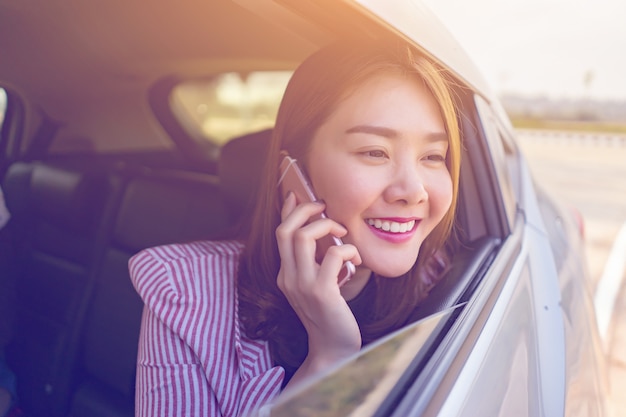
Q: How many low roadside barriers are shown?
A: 1